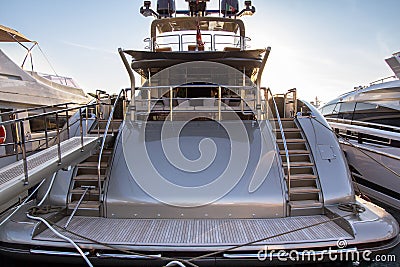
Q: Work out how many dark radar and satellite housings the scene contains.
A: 2